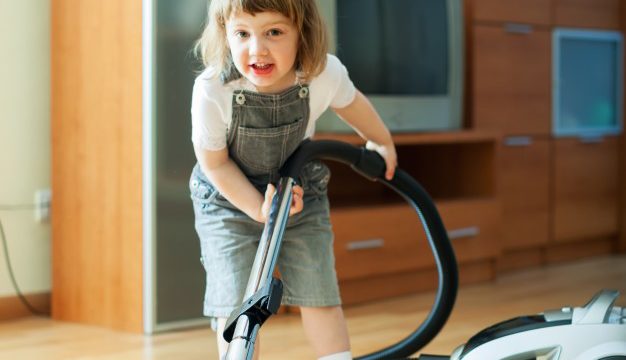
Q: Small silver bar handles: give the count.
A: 5